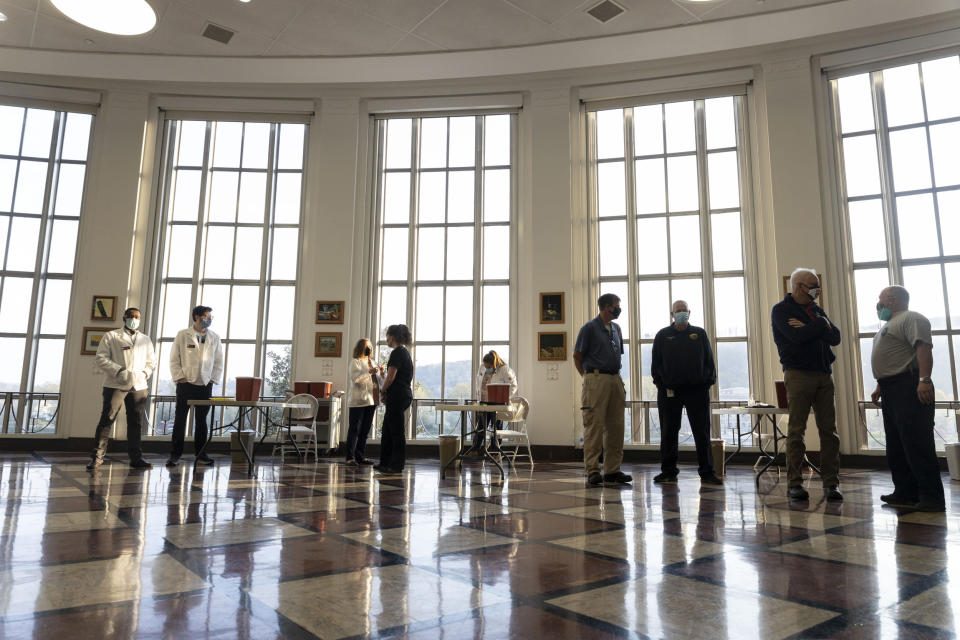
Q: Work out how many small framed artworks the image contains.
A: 7